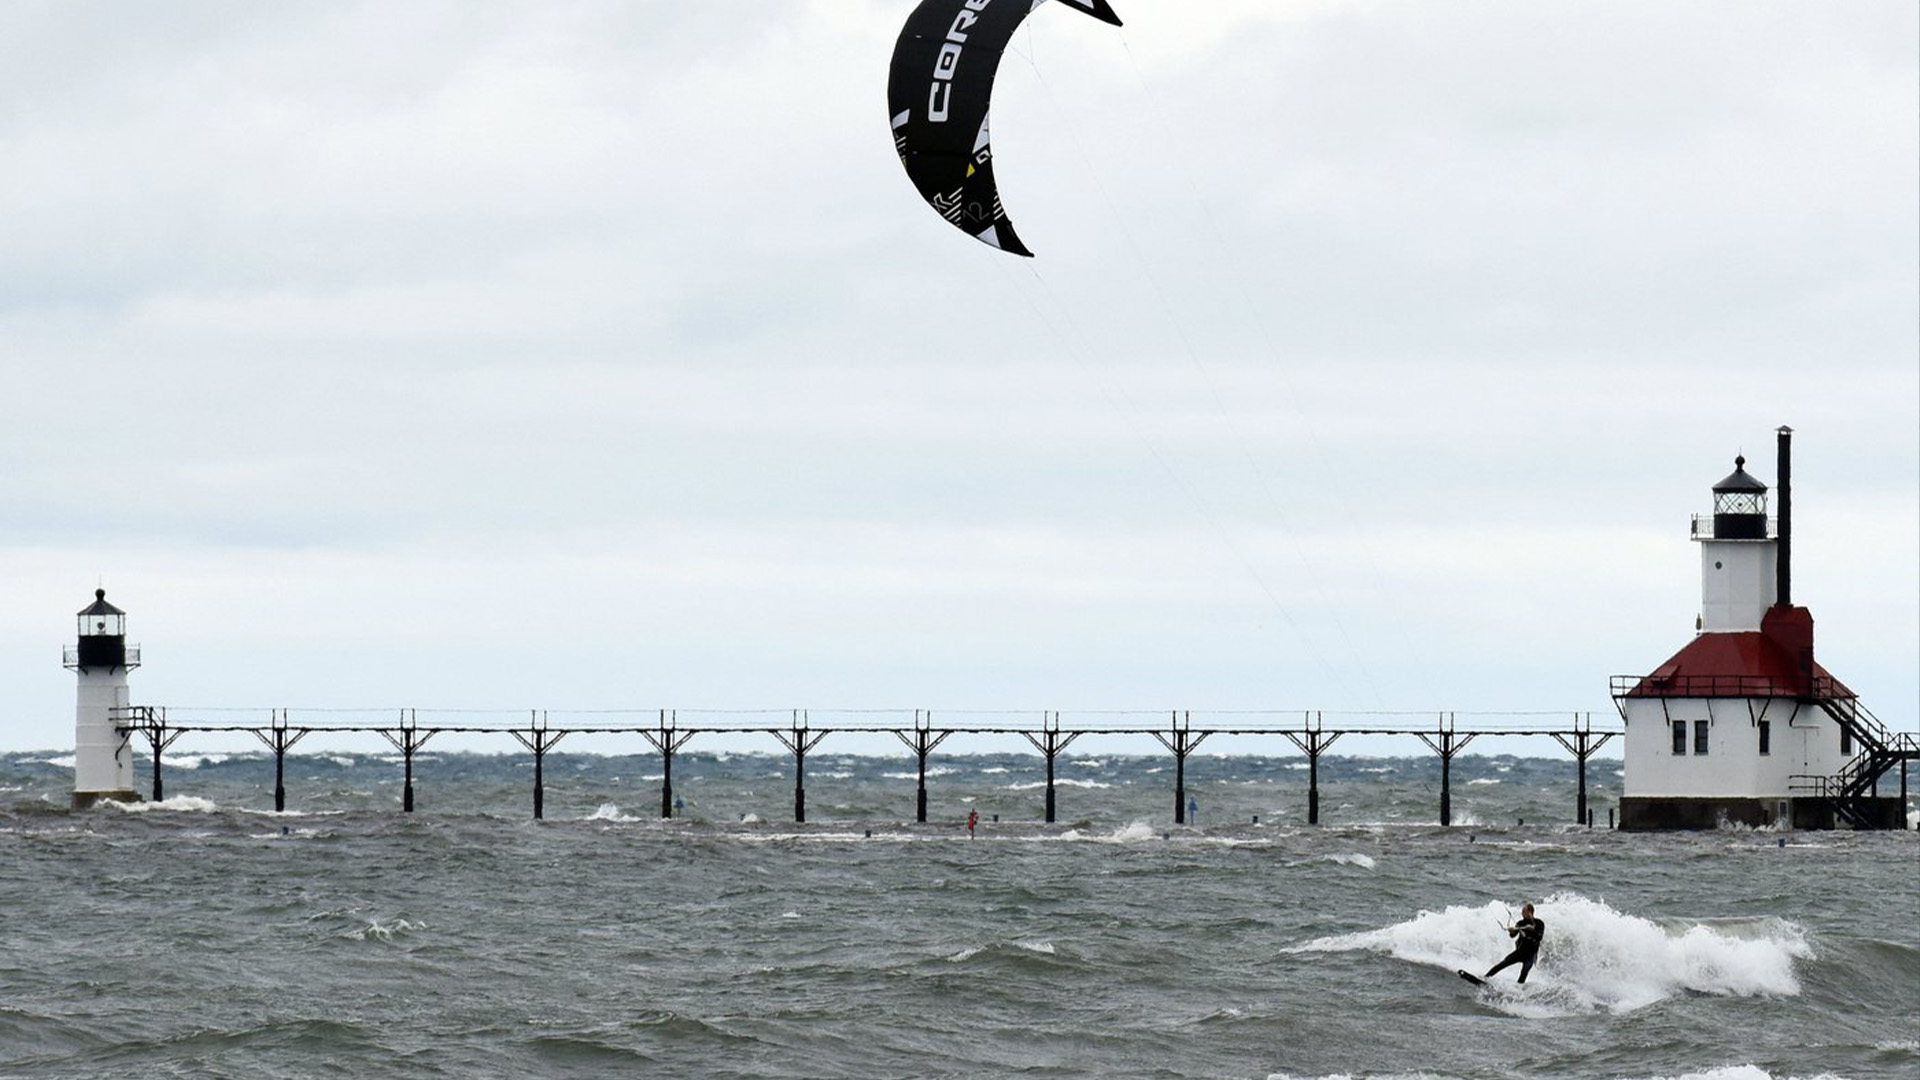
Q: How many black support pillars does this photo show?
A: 12